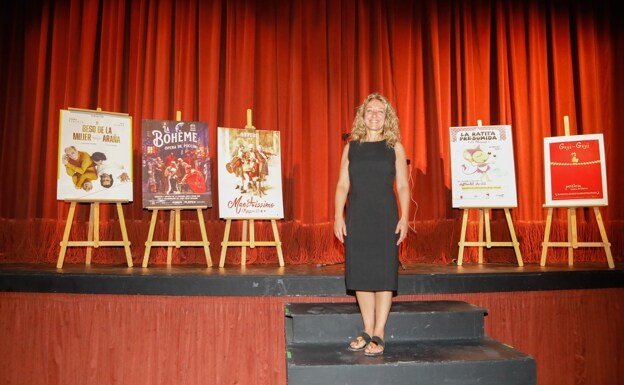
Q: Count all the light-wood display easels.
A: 5